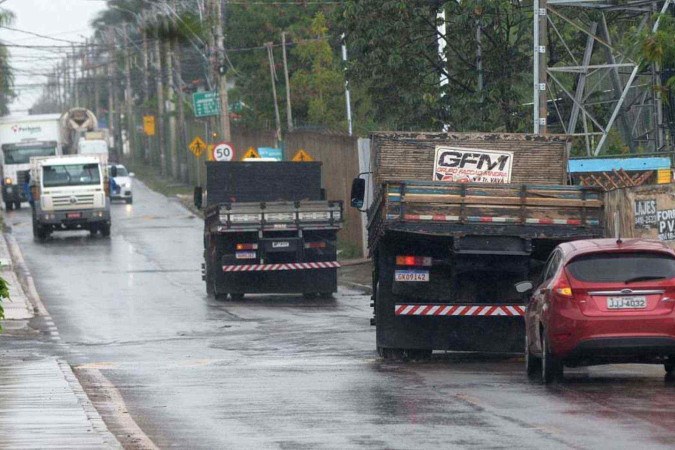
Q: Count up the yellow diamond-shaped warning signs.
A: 3